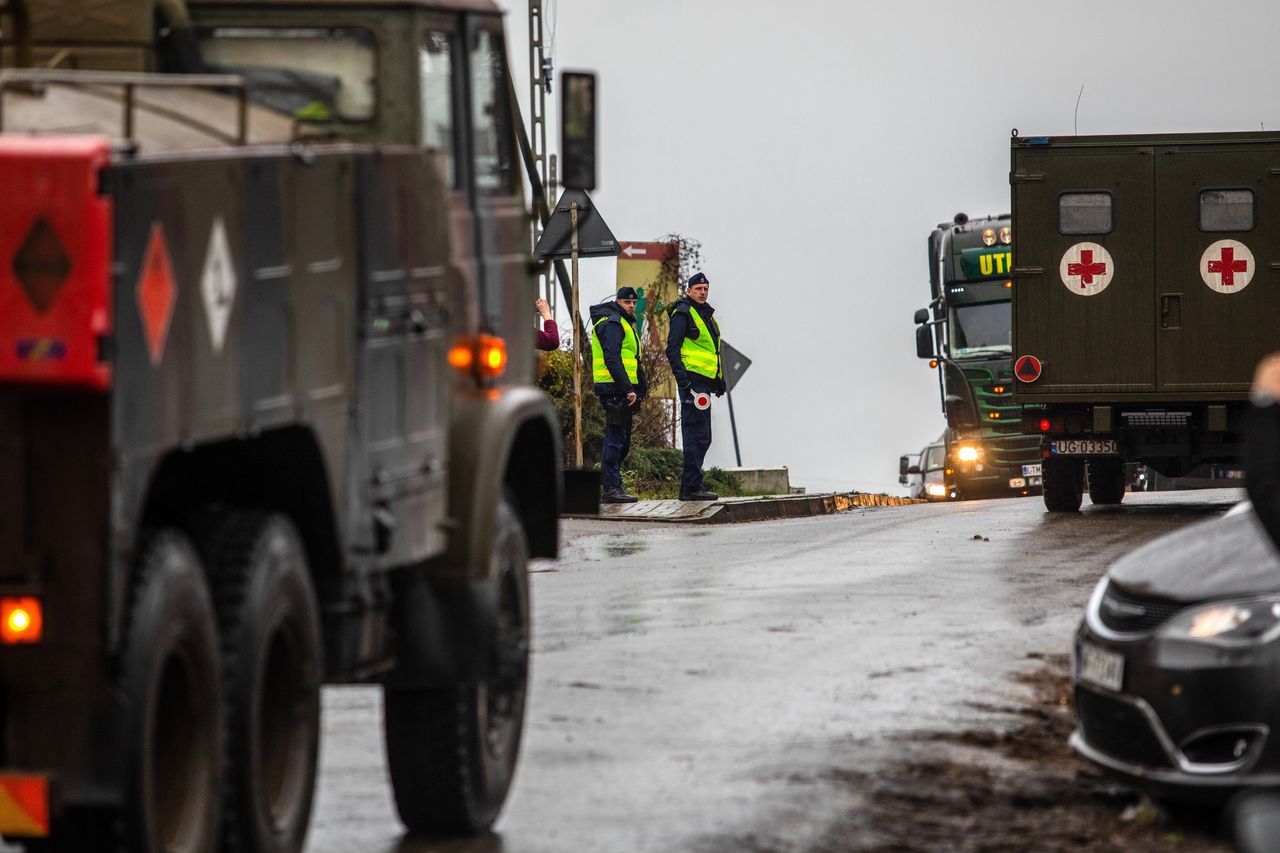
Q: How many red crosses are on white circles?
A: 2